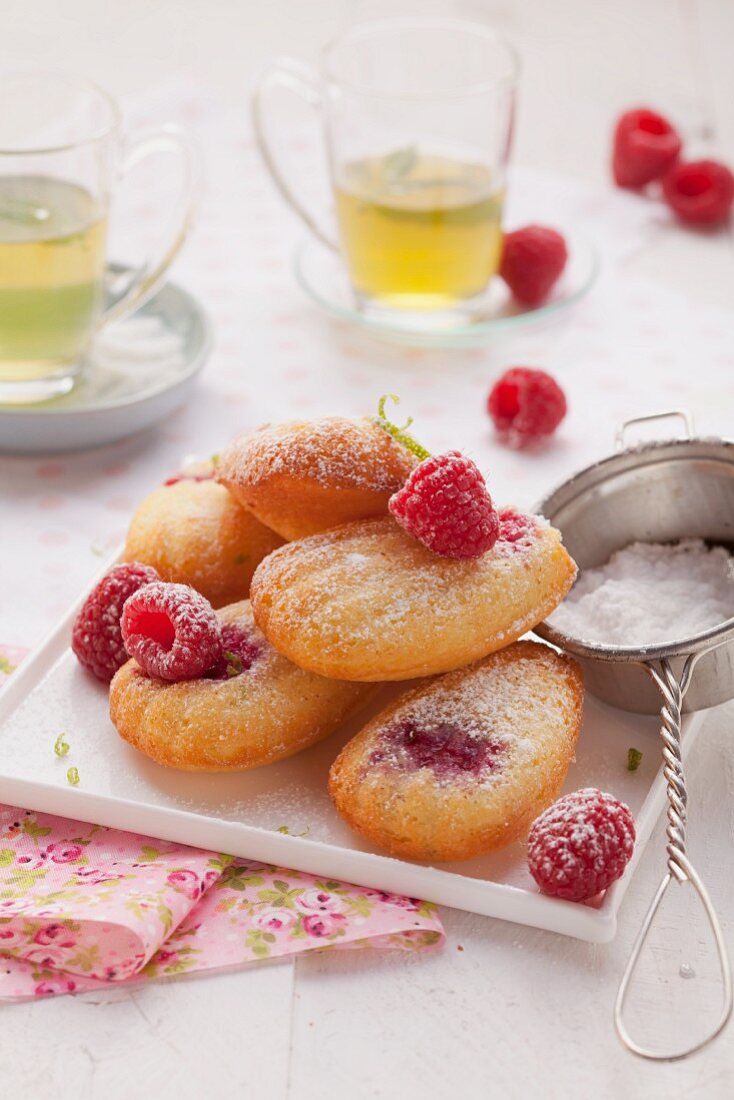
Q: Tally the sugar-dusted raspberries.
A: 4